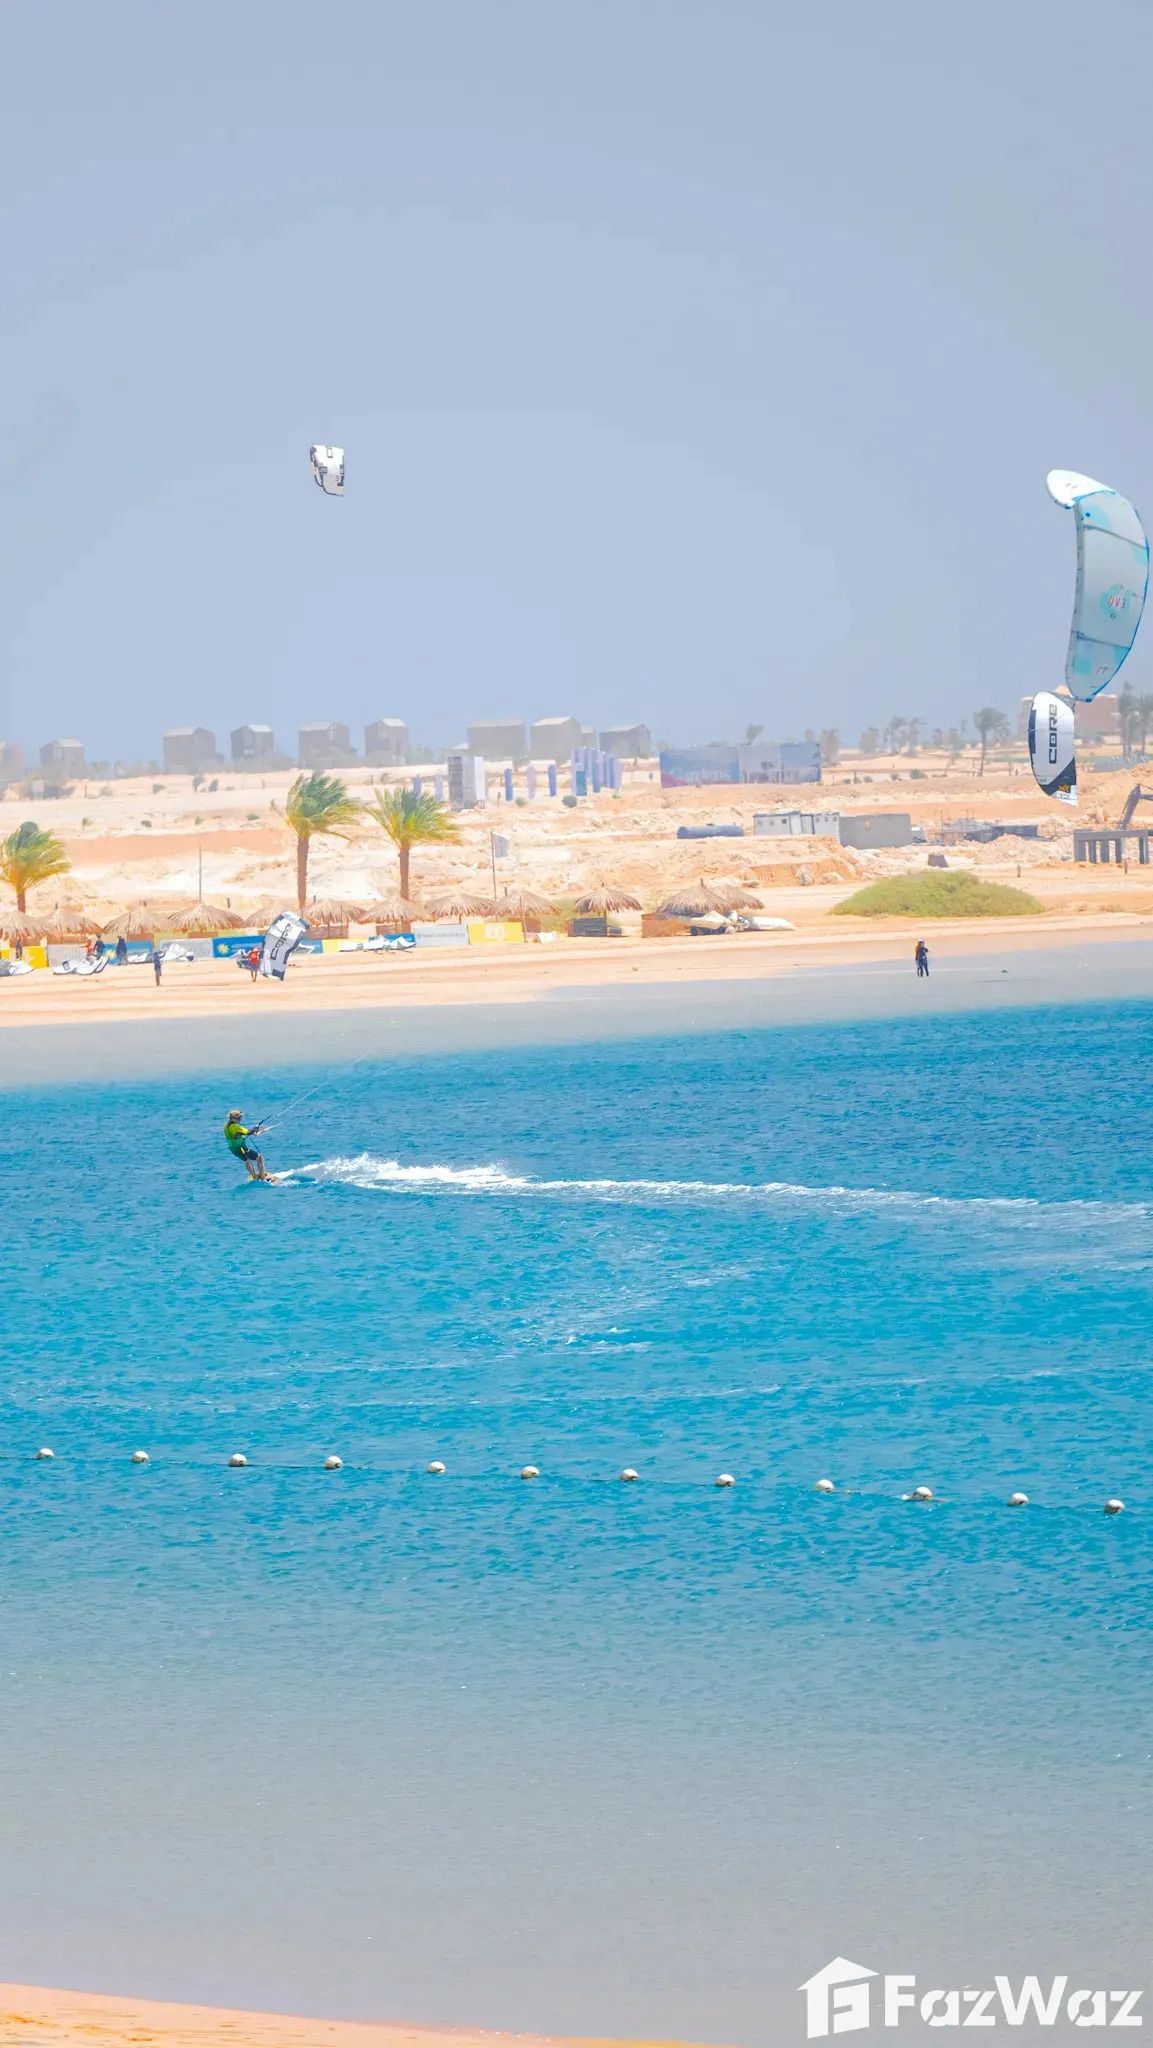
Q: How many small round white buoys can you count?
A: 12